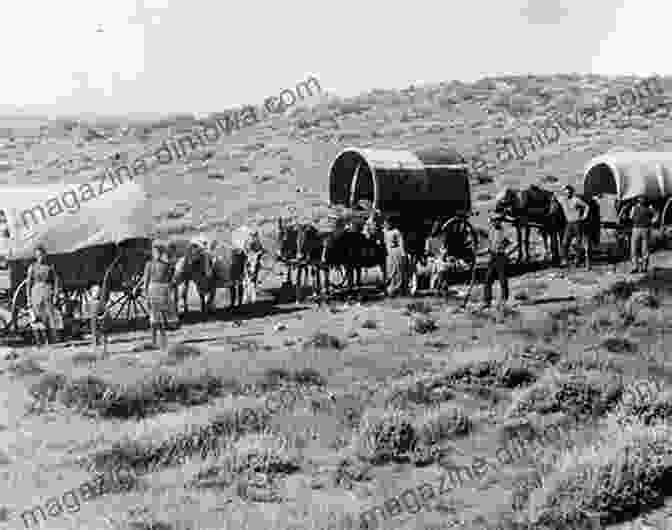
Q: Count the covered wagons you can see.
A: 3